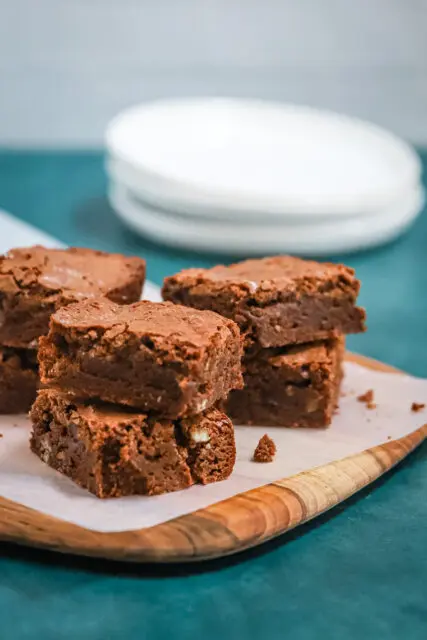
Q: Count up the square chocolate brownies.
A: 6